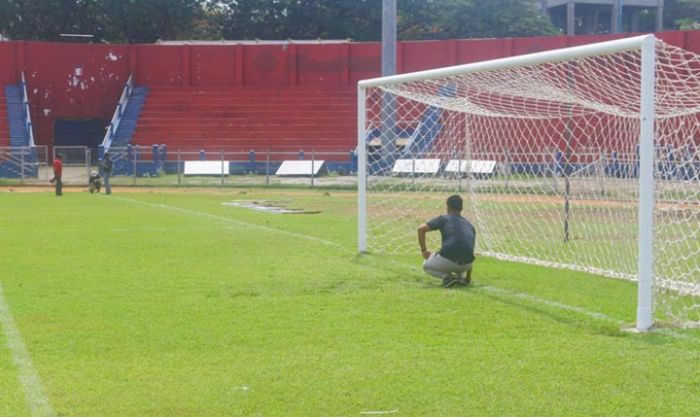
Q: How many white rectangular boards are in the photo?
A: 4